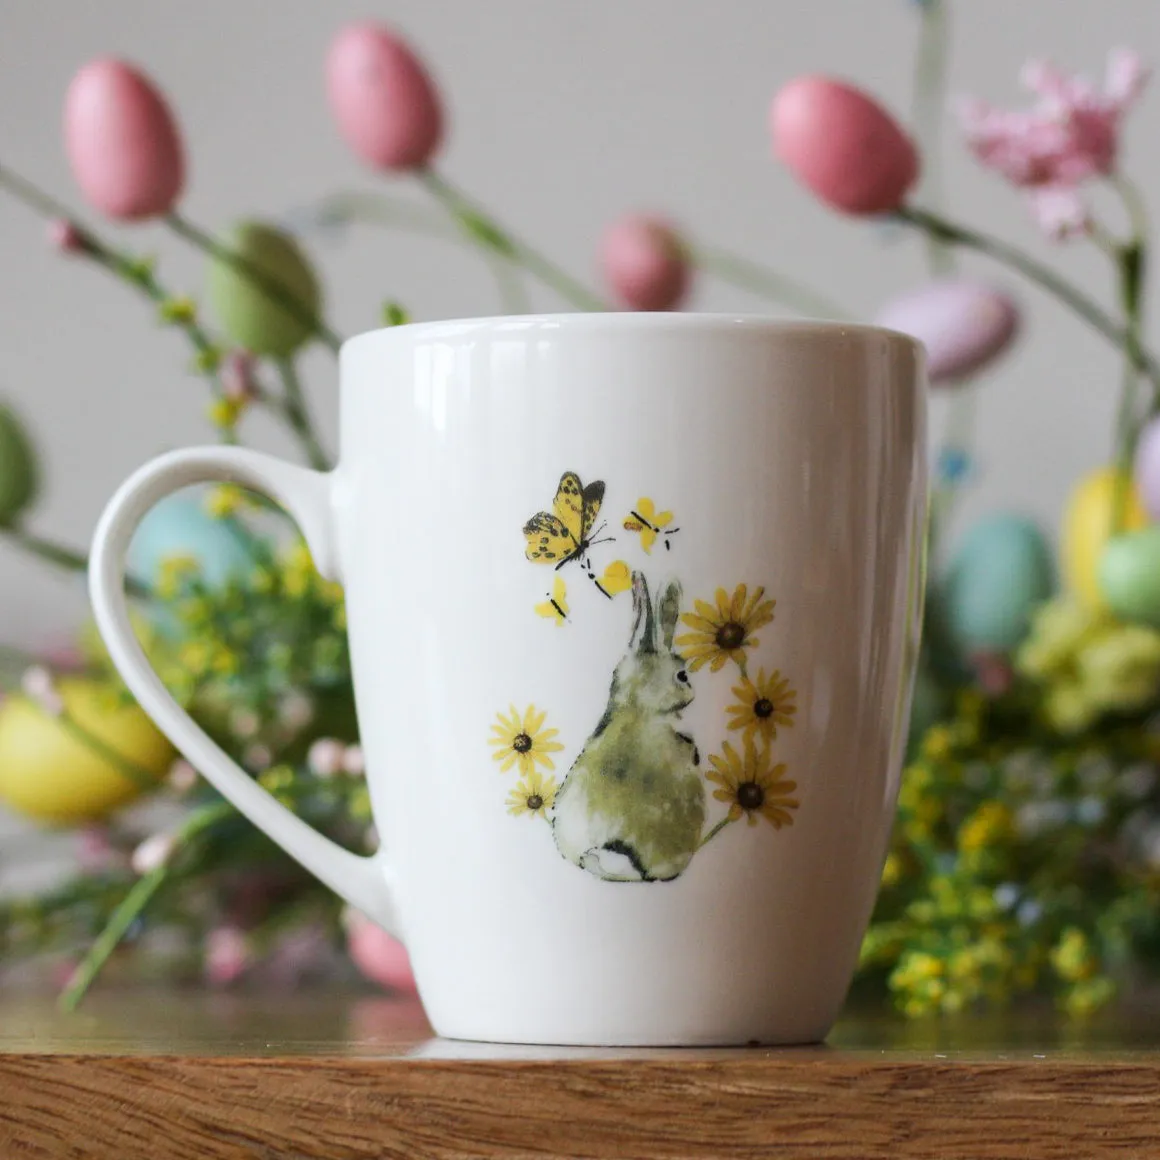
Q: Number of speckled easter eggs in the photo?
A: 0